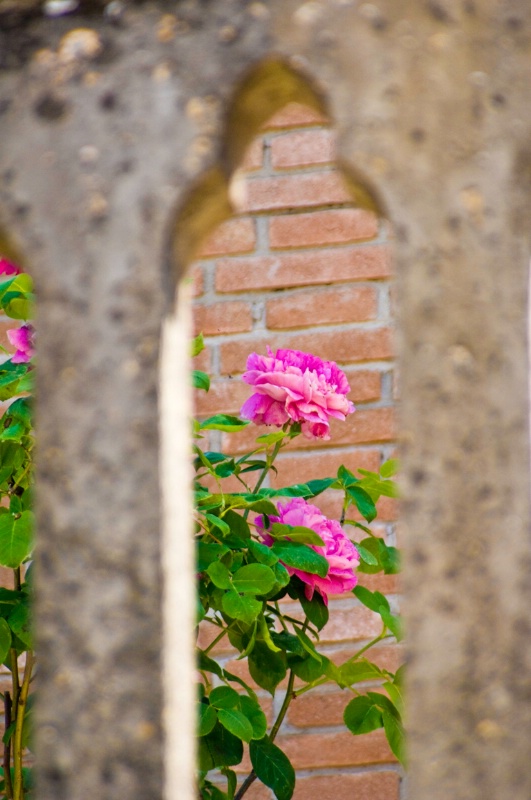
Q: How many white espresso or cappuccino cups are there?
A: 0